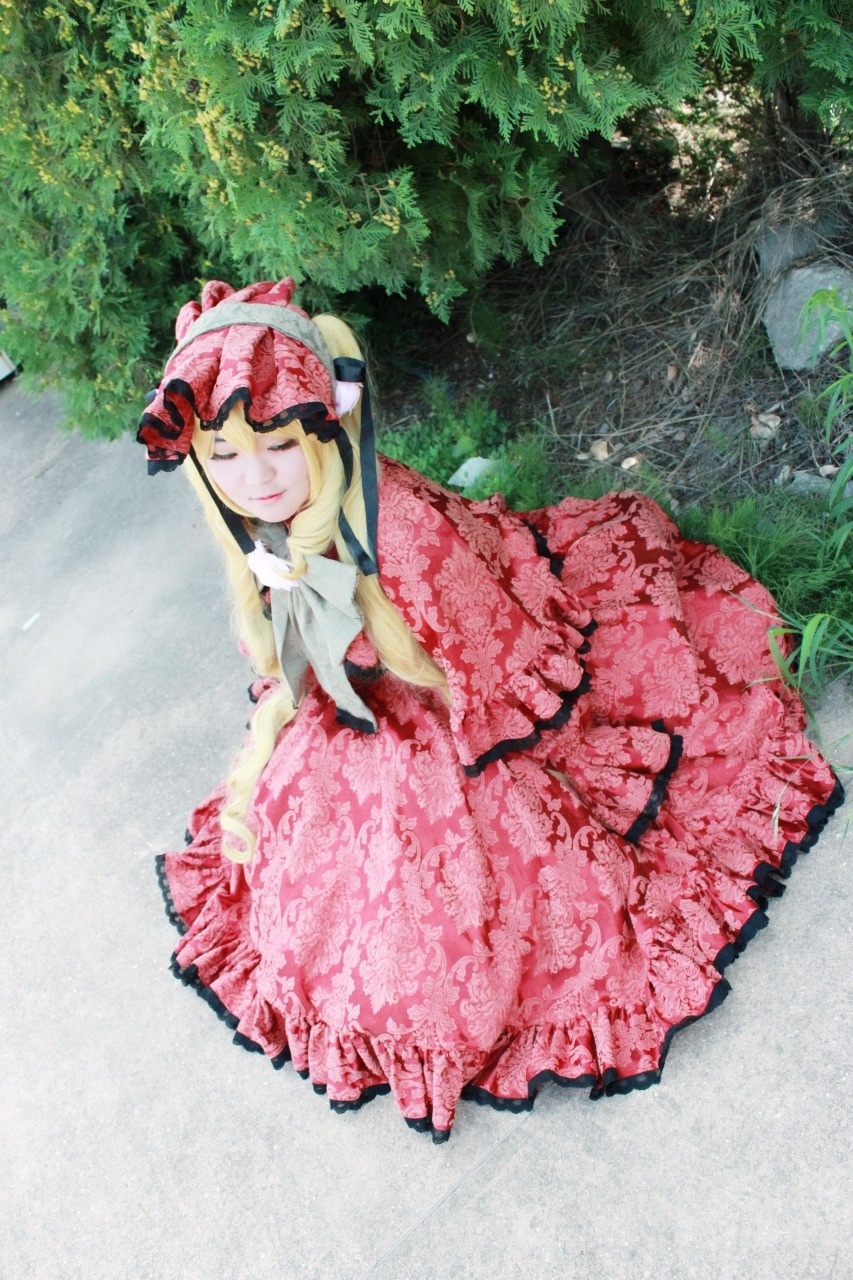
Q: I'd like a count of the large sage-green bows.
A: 1